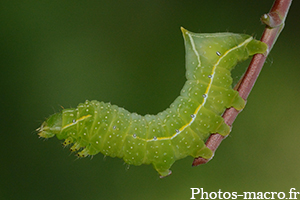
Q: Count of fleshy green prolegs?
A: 5